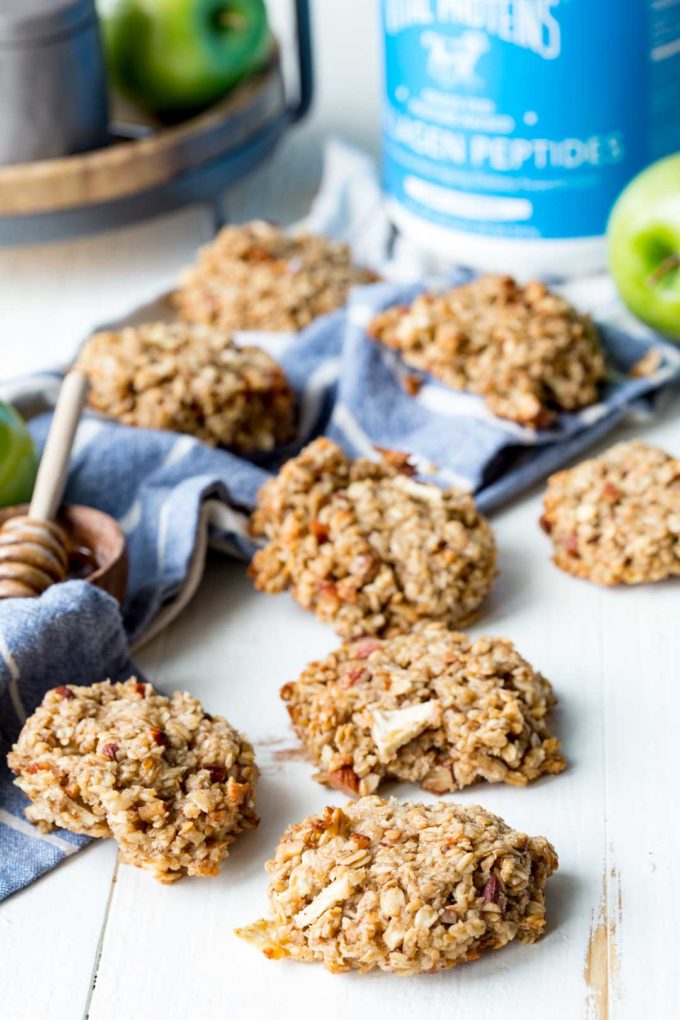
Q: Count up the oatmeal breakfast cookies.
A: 8